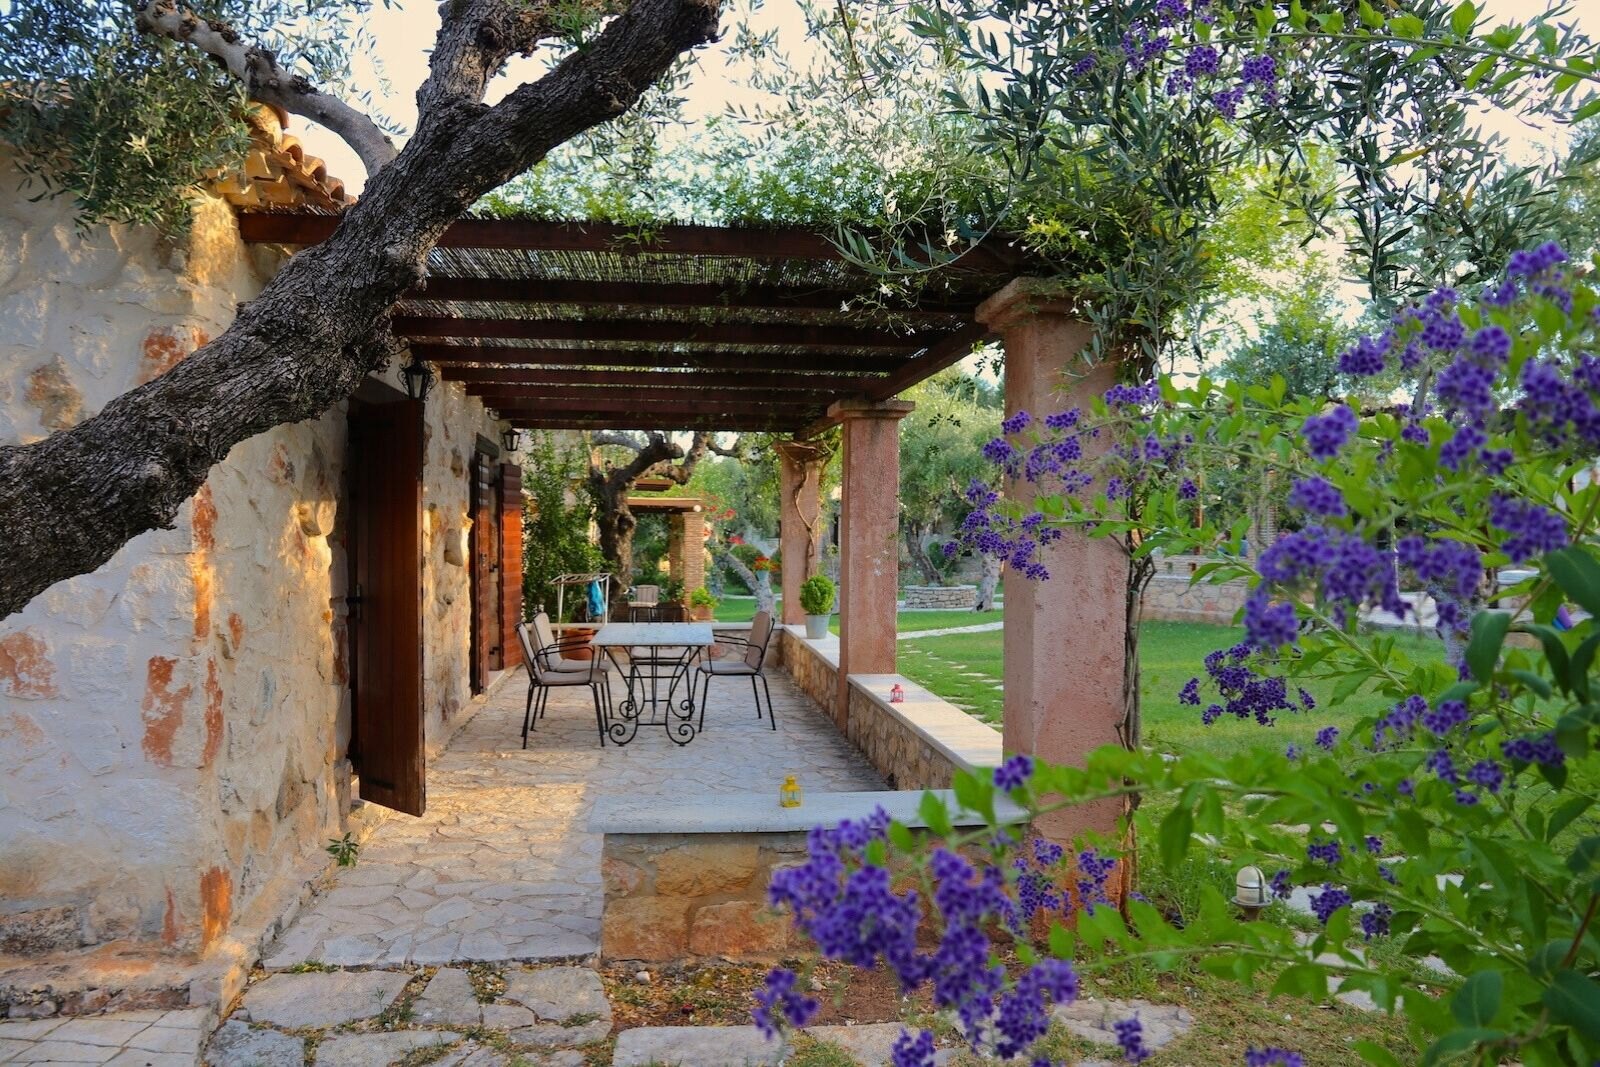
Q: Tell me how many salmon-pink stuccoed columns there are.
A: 3